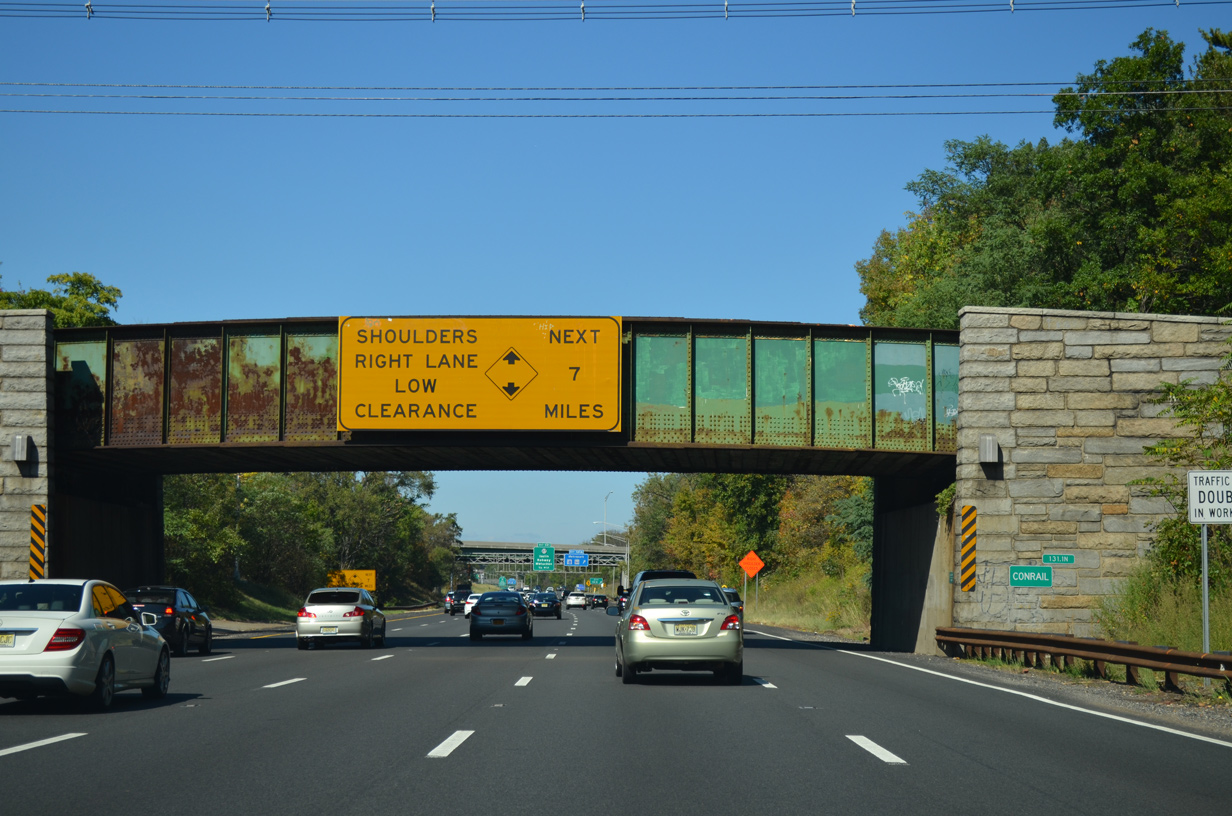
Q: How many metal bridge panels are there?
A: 11